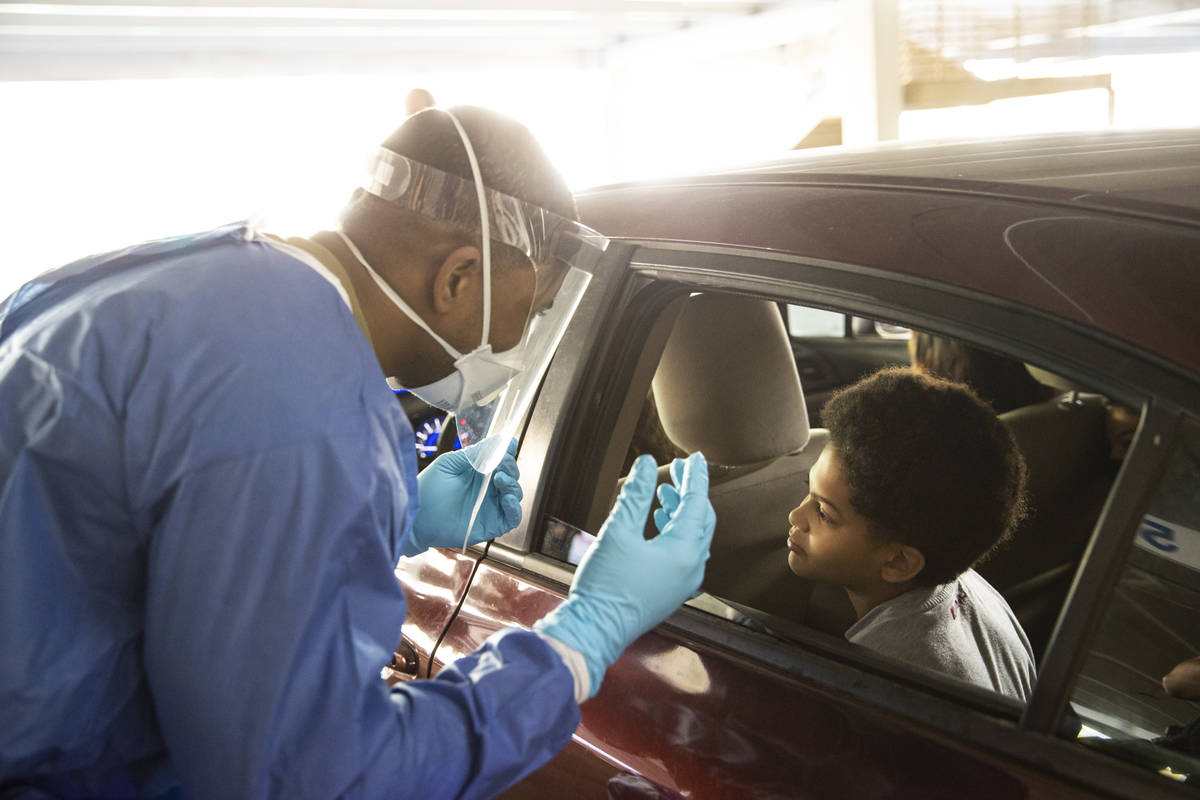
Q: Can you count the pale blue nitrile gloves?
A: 2